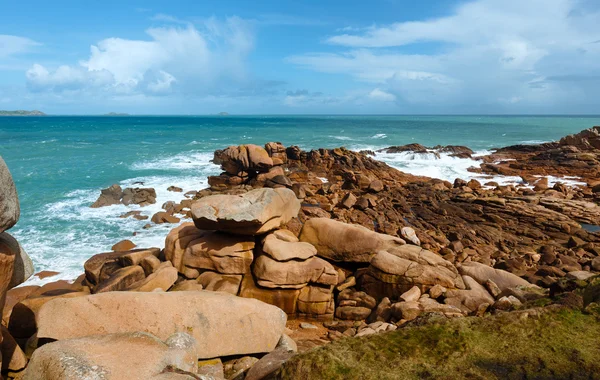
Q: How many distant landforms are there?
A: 3